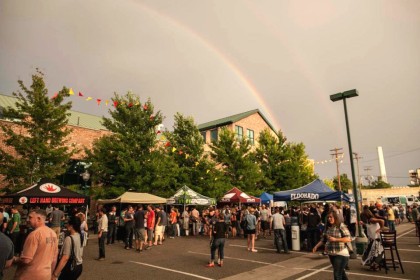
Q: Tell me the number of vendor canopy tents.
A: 6